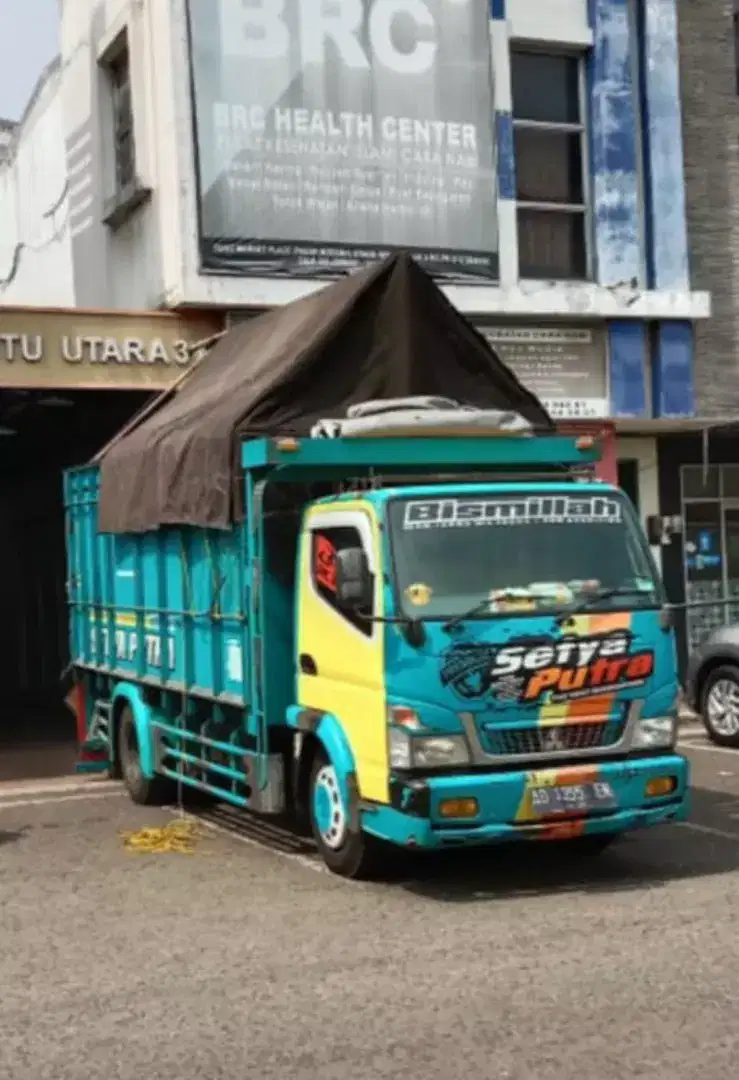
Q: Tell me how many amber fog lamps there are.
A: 2